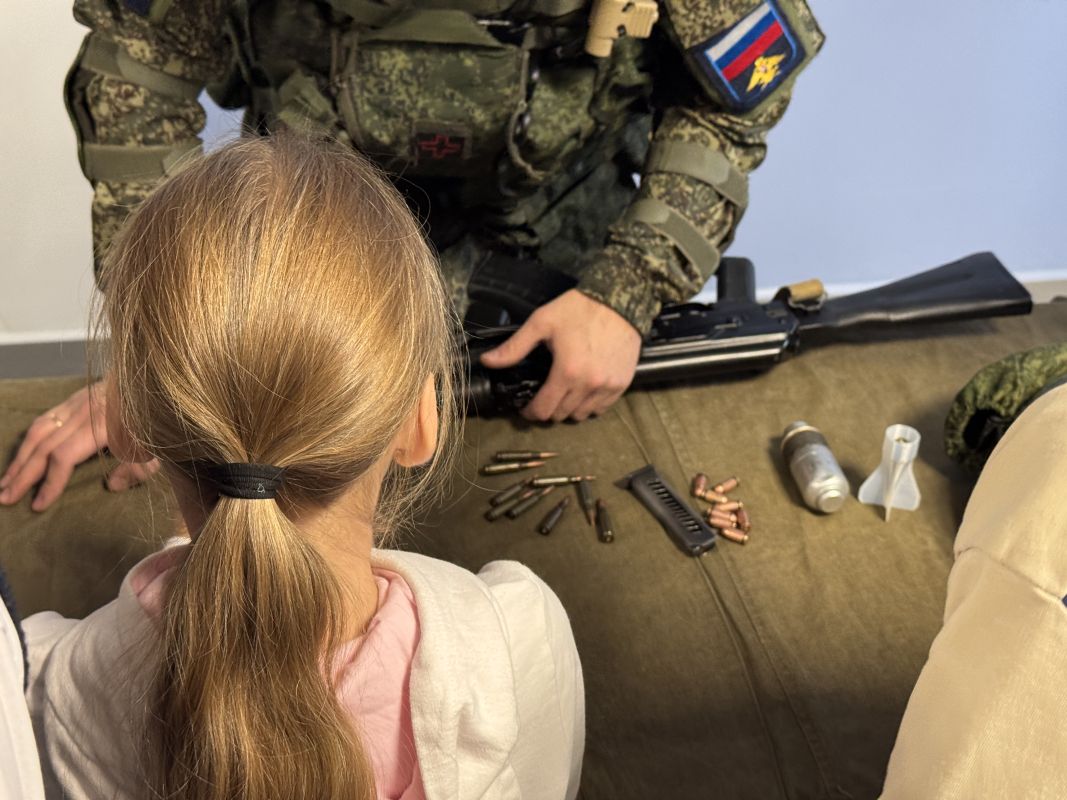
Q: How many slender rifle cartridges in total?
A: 9